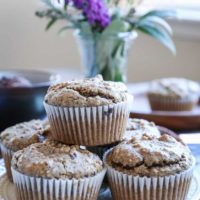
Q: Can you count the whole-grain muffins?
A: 6